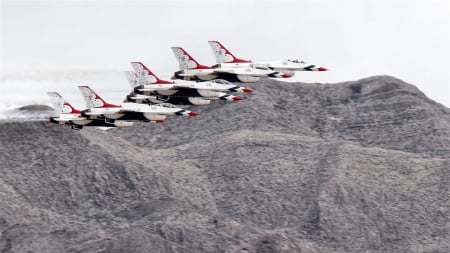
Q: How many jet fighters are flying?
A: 6